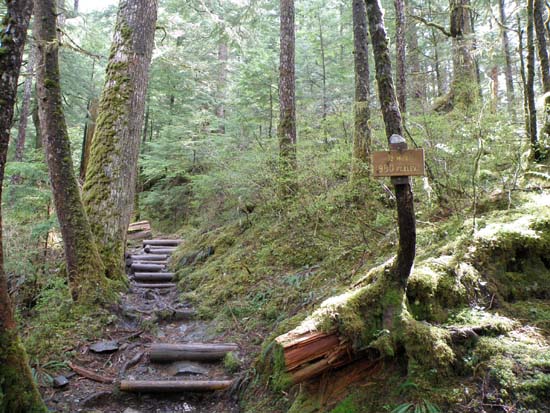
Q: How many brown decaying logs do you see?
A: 1